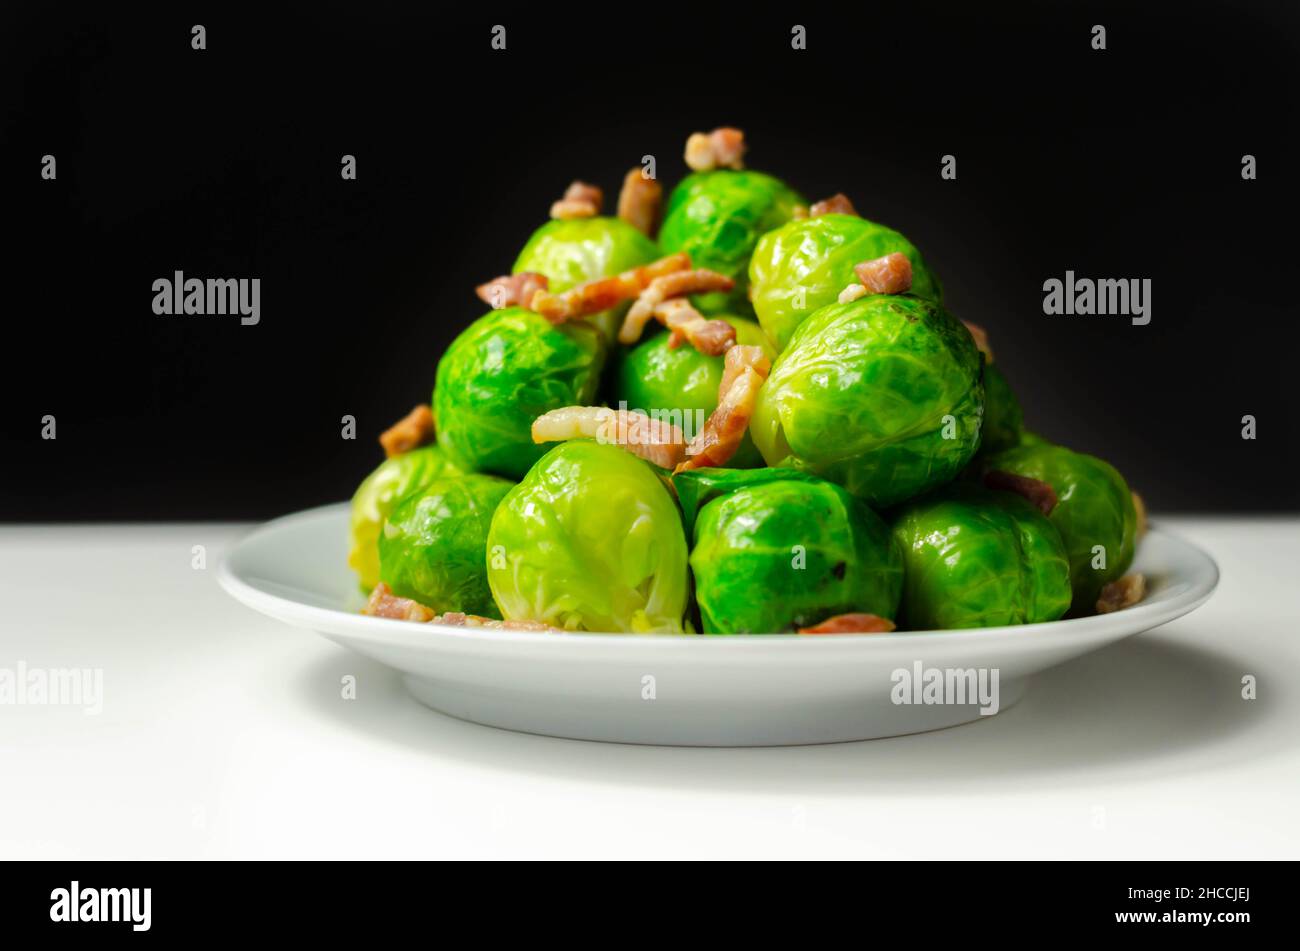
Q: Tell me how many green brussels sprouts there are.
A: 13